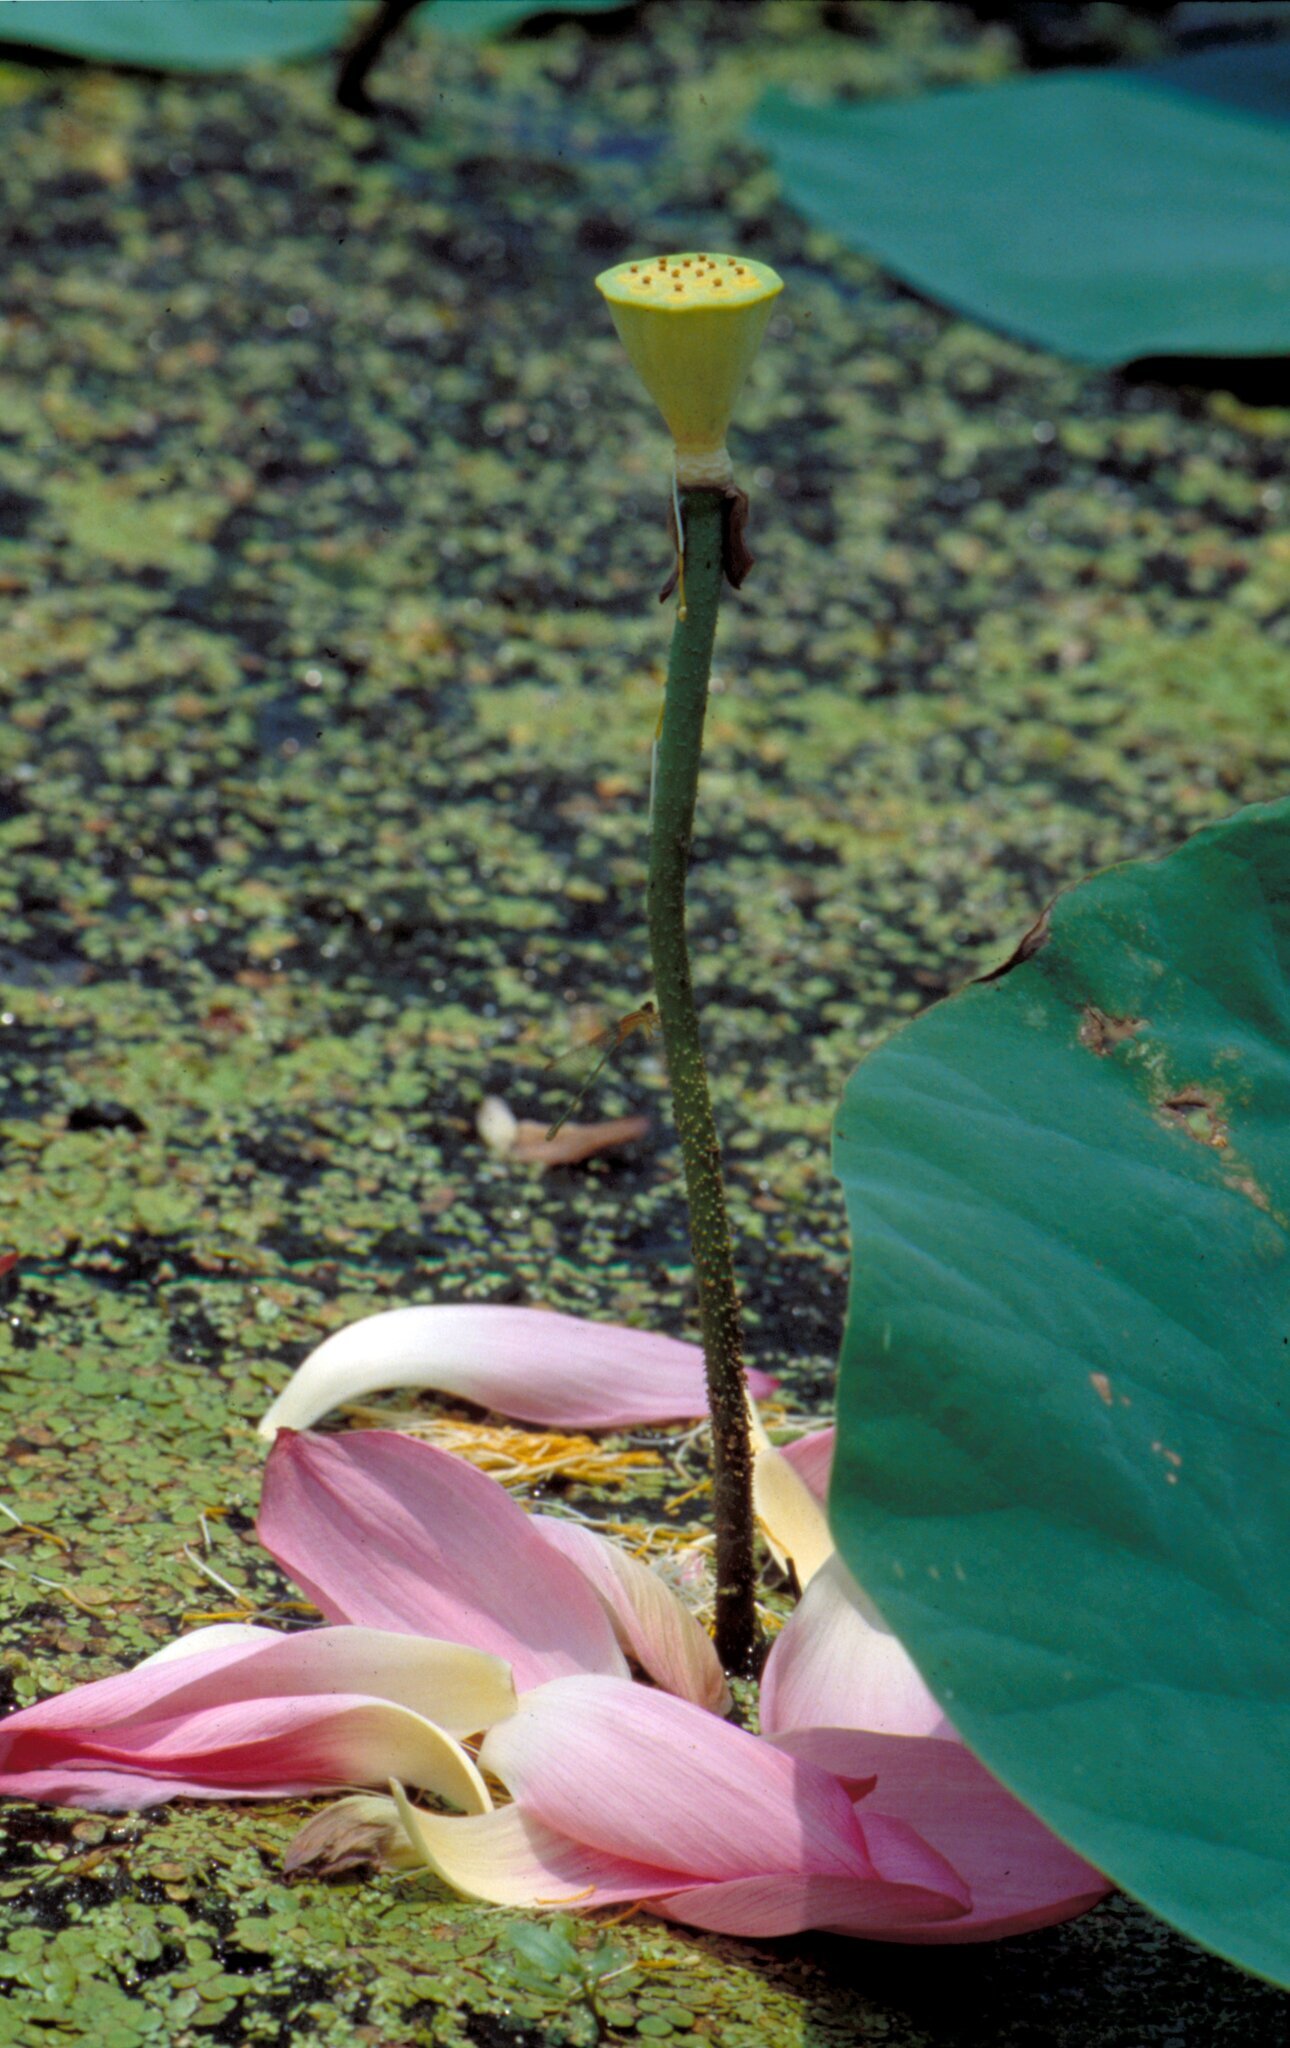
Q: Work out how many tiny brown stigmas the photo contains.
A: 13